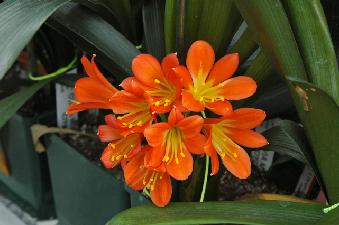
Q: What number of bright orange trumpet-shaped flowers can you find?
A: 8